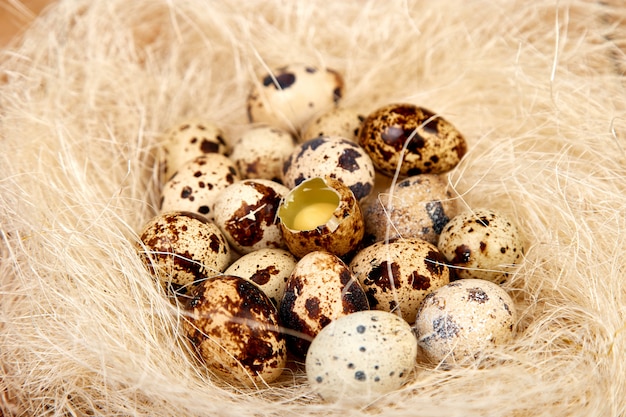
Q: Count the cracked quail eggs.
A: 1